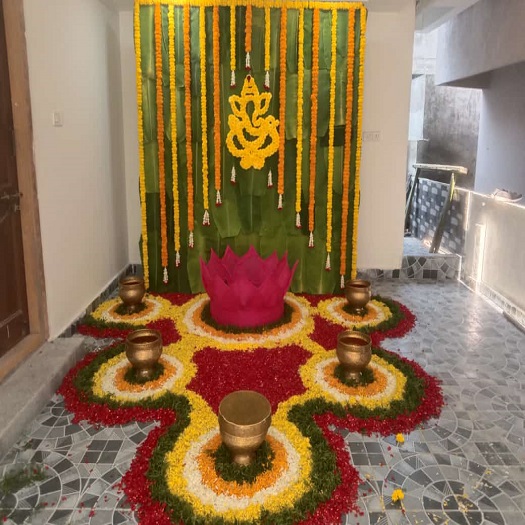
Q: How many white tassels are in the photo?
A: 15